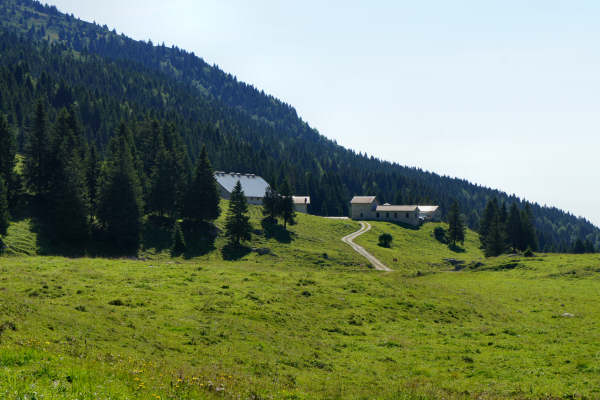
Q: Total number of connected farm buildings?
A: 3